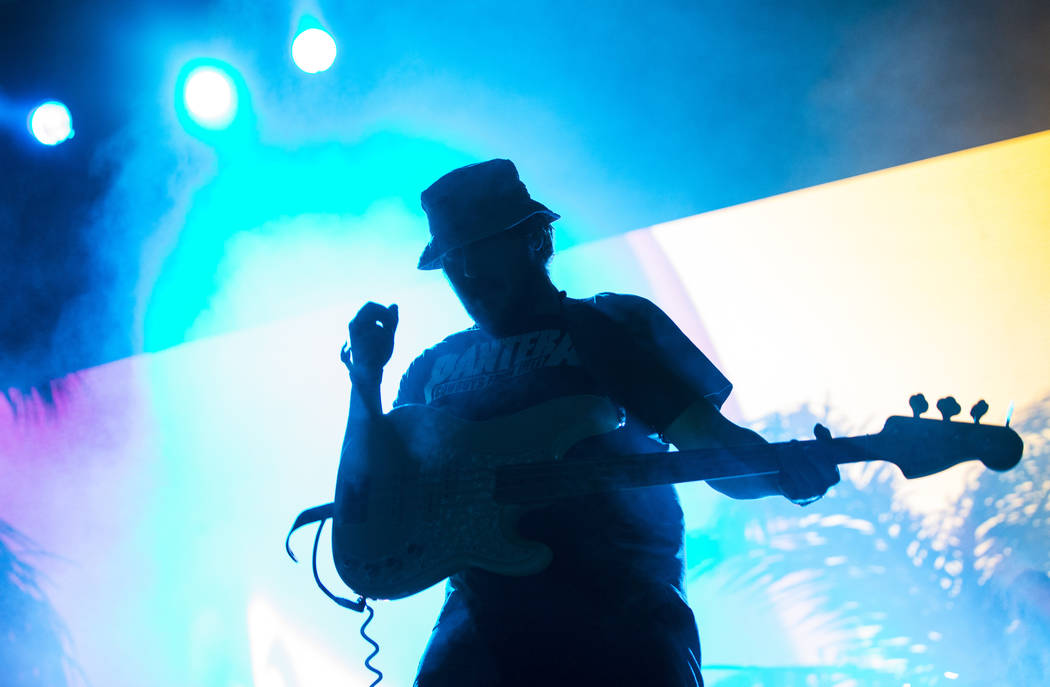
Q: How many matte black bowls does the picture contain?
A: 0